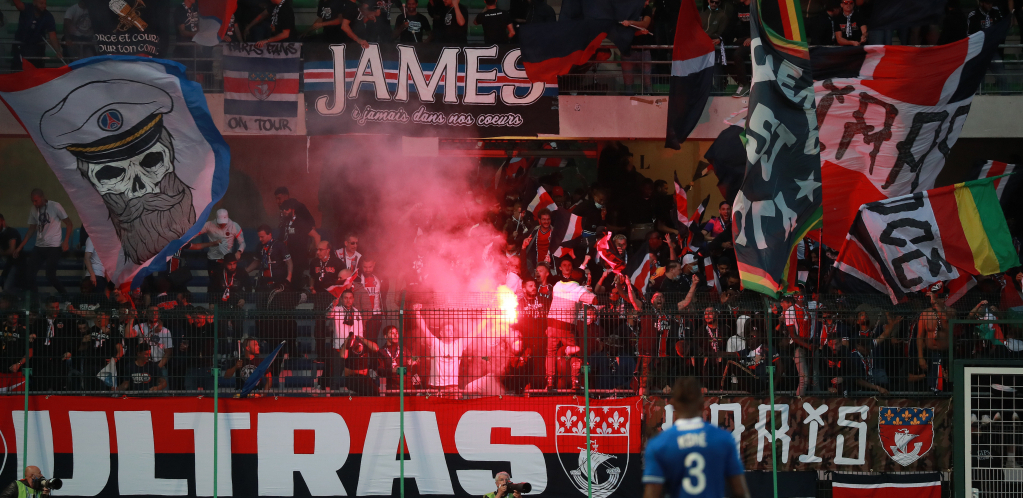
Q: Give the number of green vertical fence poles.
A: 5